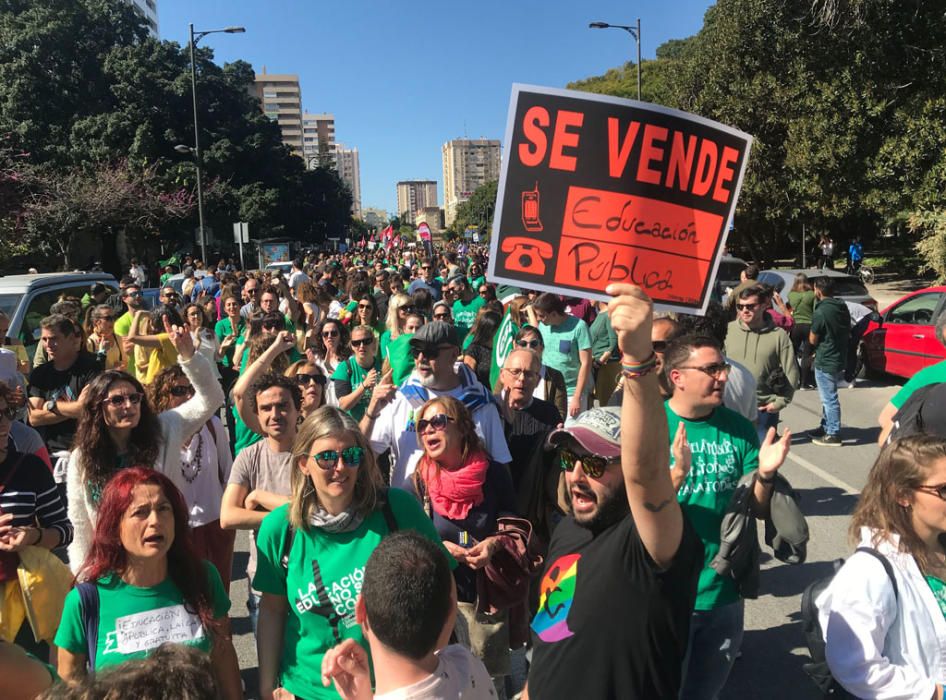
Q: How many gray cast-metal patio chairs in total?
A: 0